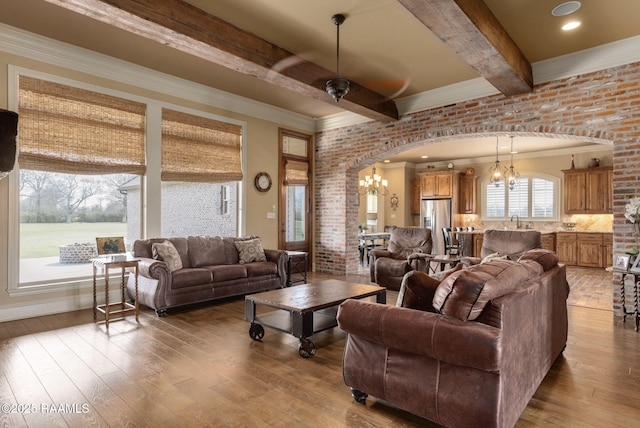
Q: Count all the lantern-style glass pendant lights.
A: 2